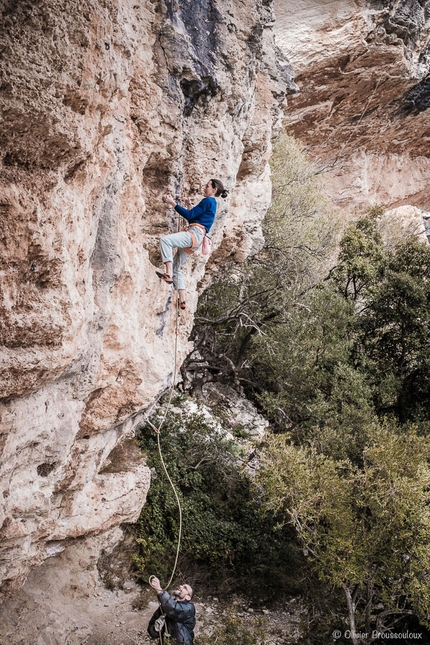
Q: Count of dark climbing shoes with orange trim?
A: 2